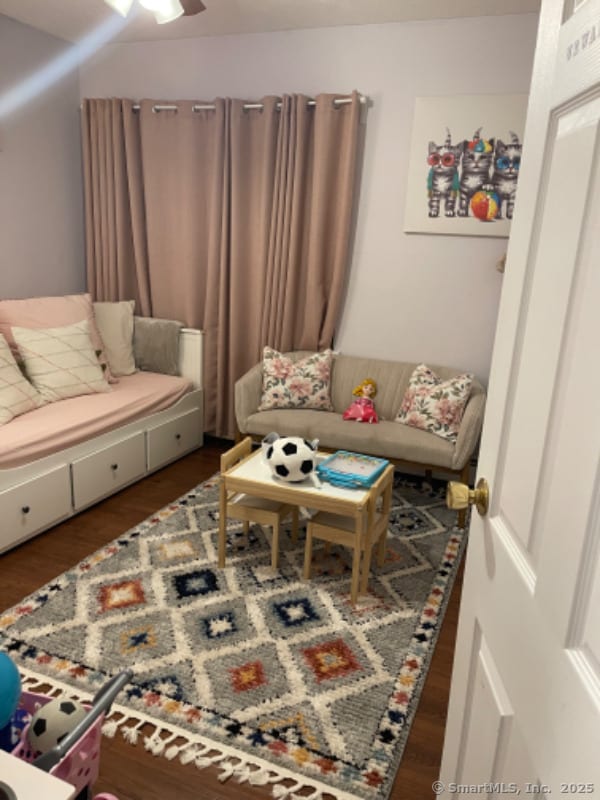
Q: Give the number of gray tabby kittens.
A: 3